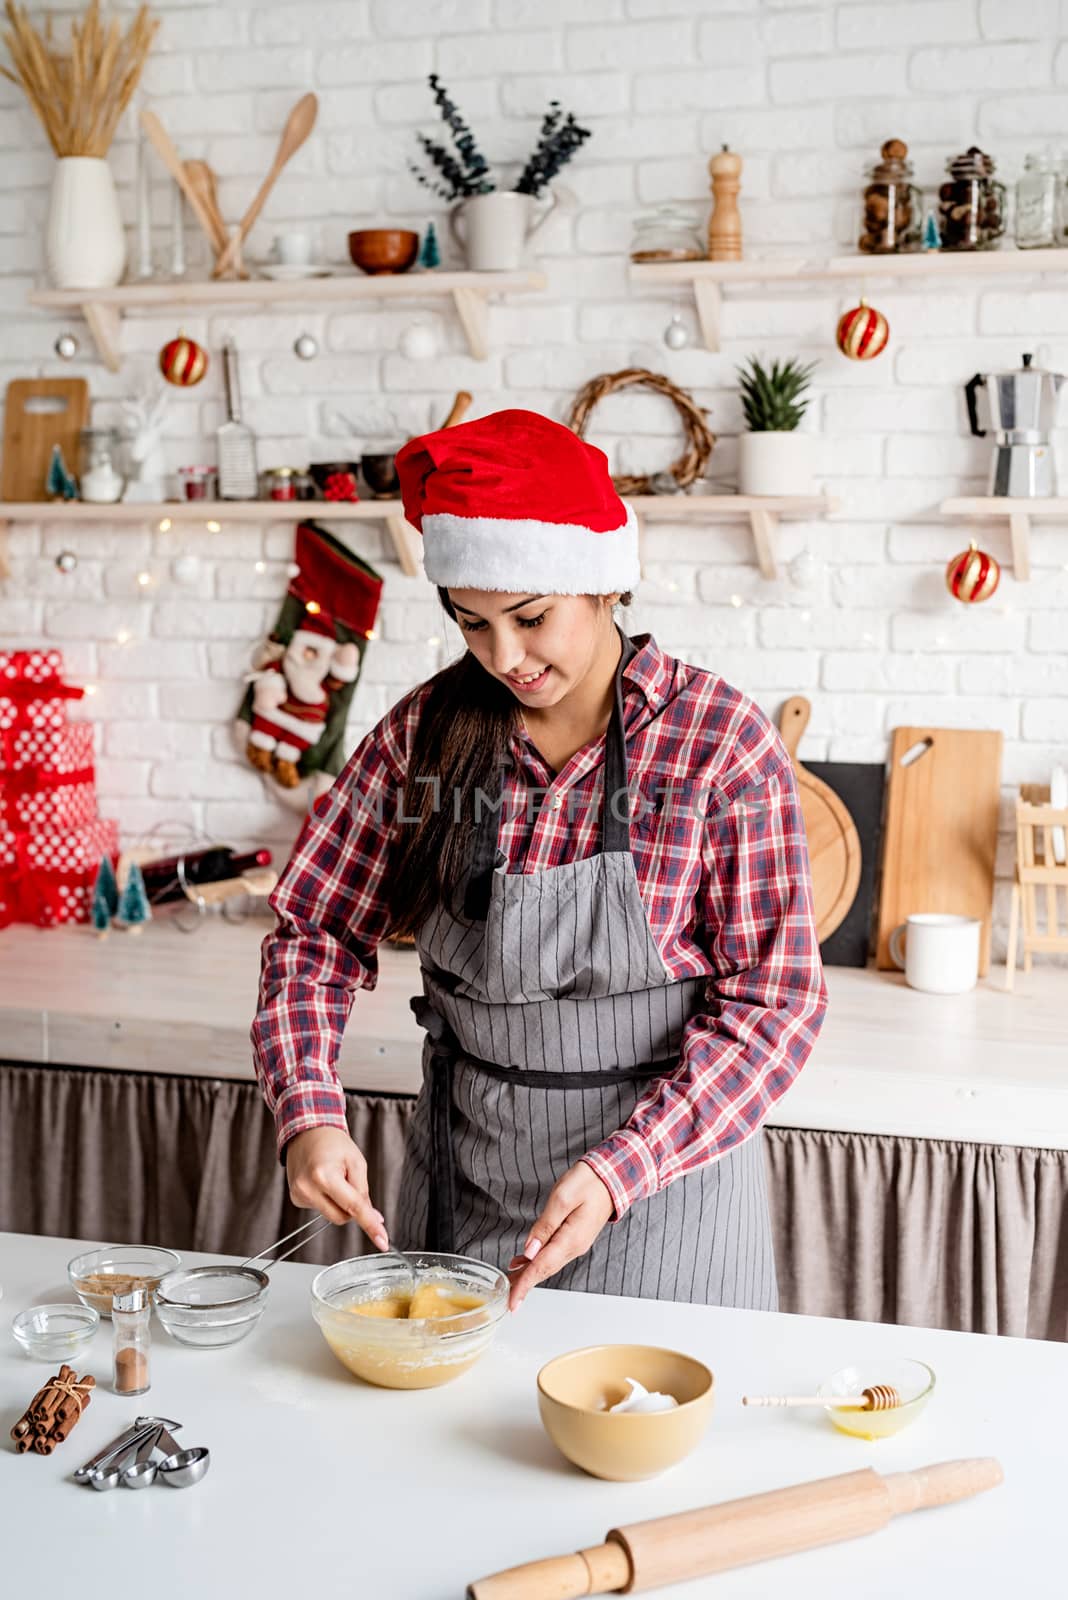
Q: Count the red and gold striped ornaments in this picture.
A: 3